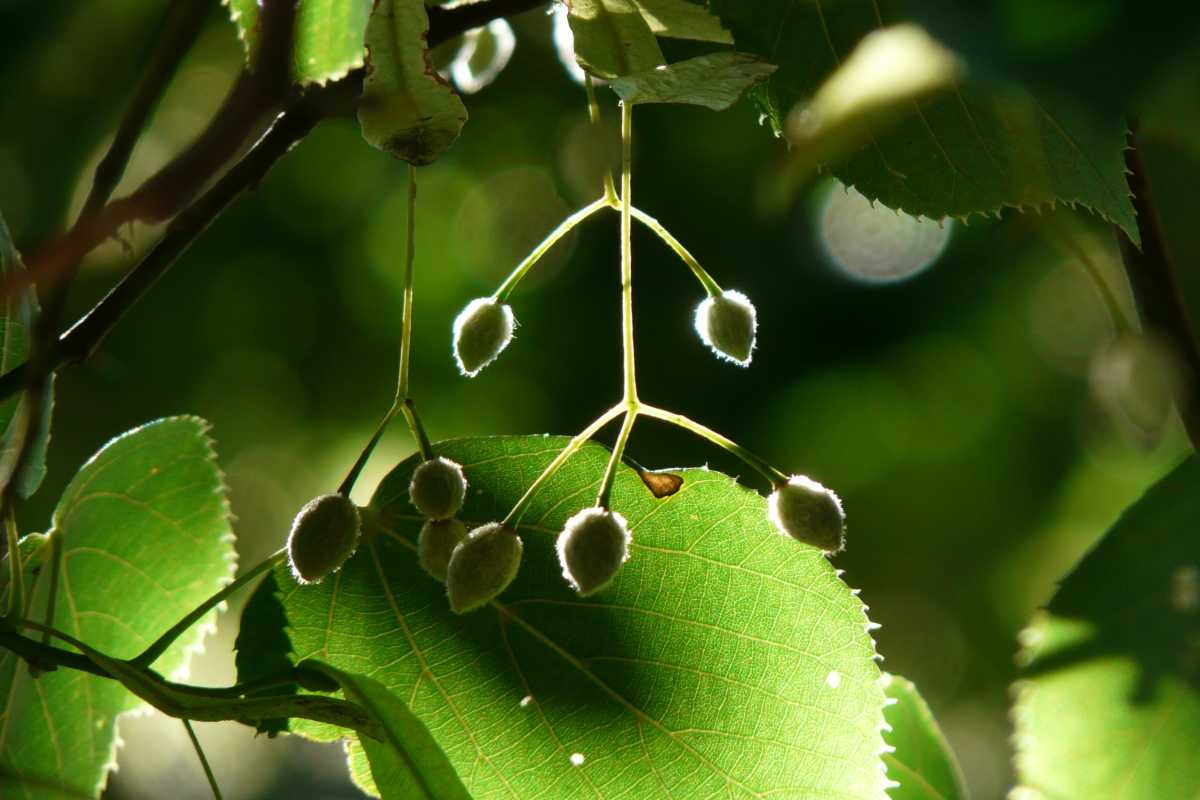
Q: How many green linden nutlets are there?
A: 8